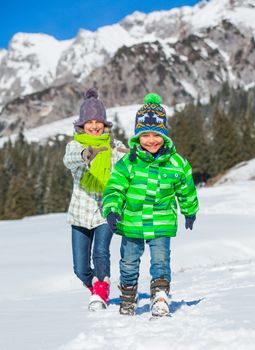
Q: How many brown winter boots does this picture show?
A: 2